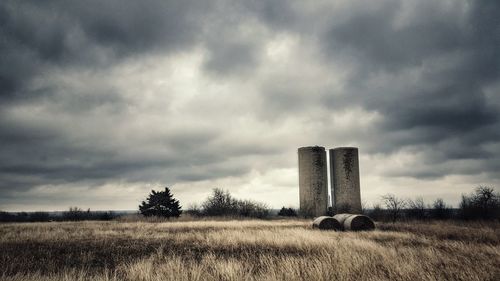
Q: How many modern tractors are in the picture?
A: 0